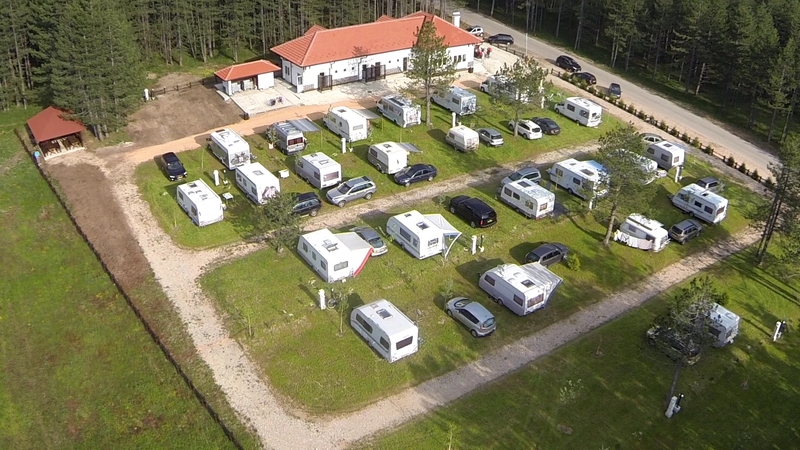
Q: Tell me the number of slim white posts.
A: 11